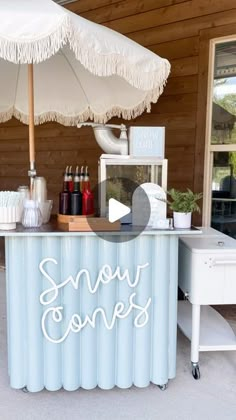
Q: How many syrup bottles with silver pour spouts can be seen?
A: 5